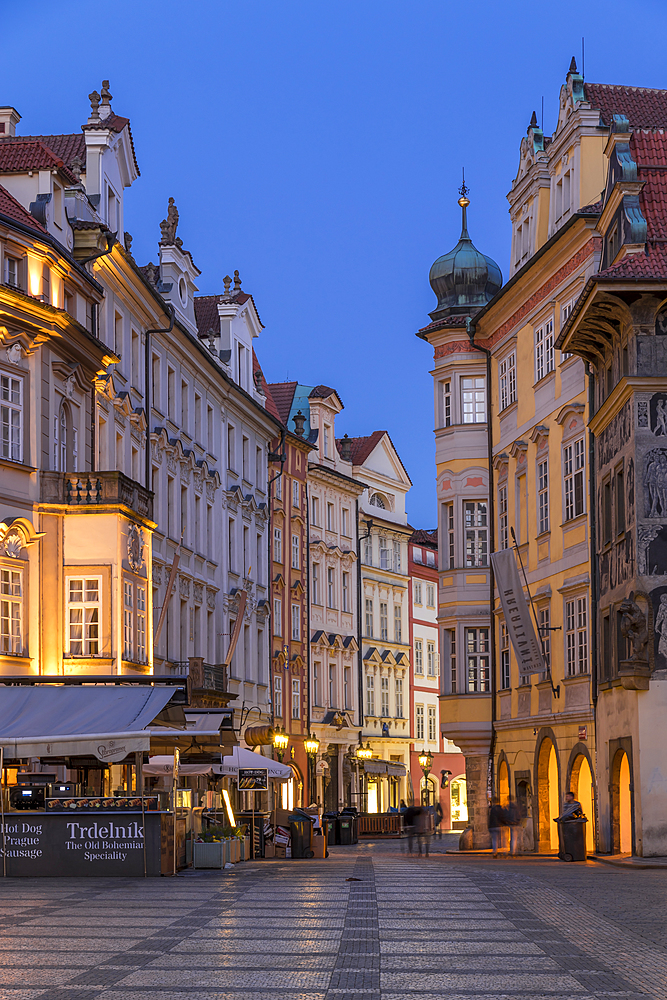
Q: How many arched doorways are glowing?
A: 4